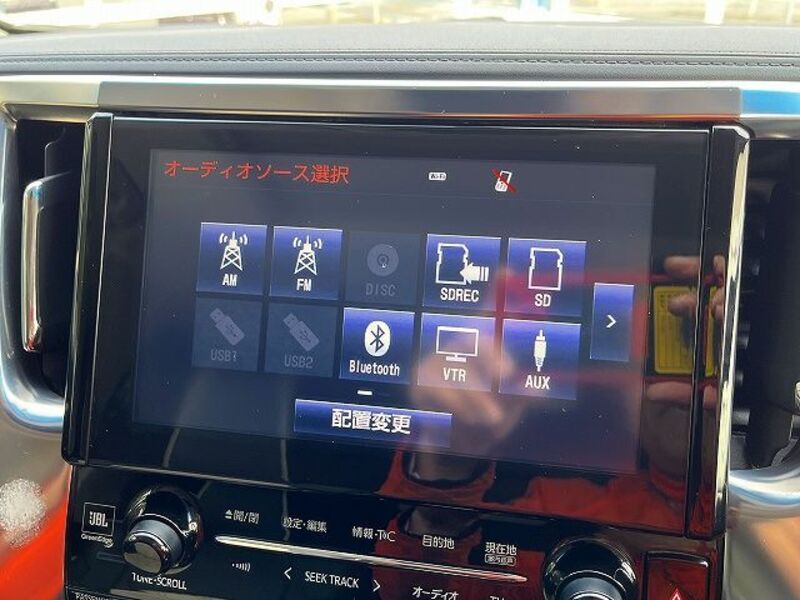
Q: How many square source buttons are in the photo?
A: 10